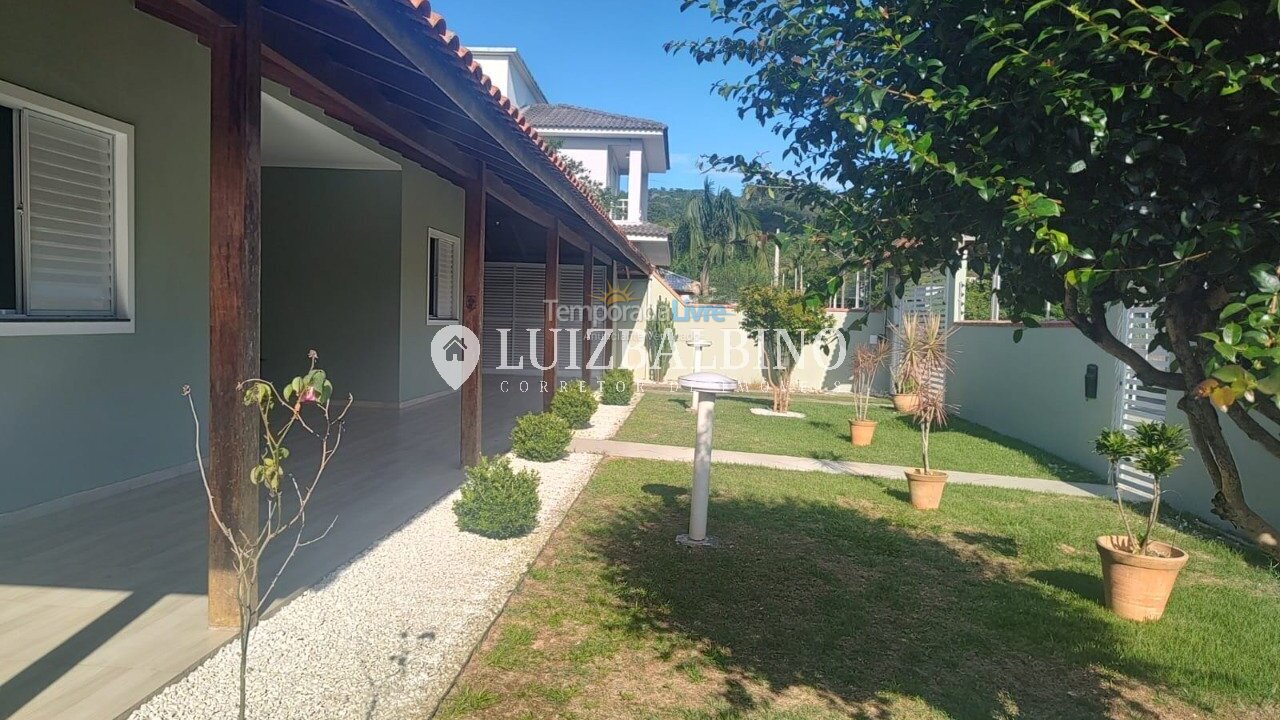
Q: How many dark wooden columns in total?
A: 5